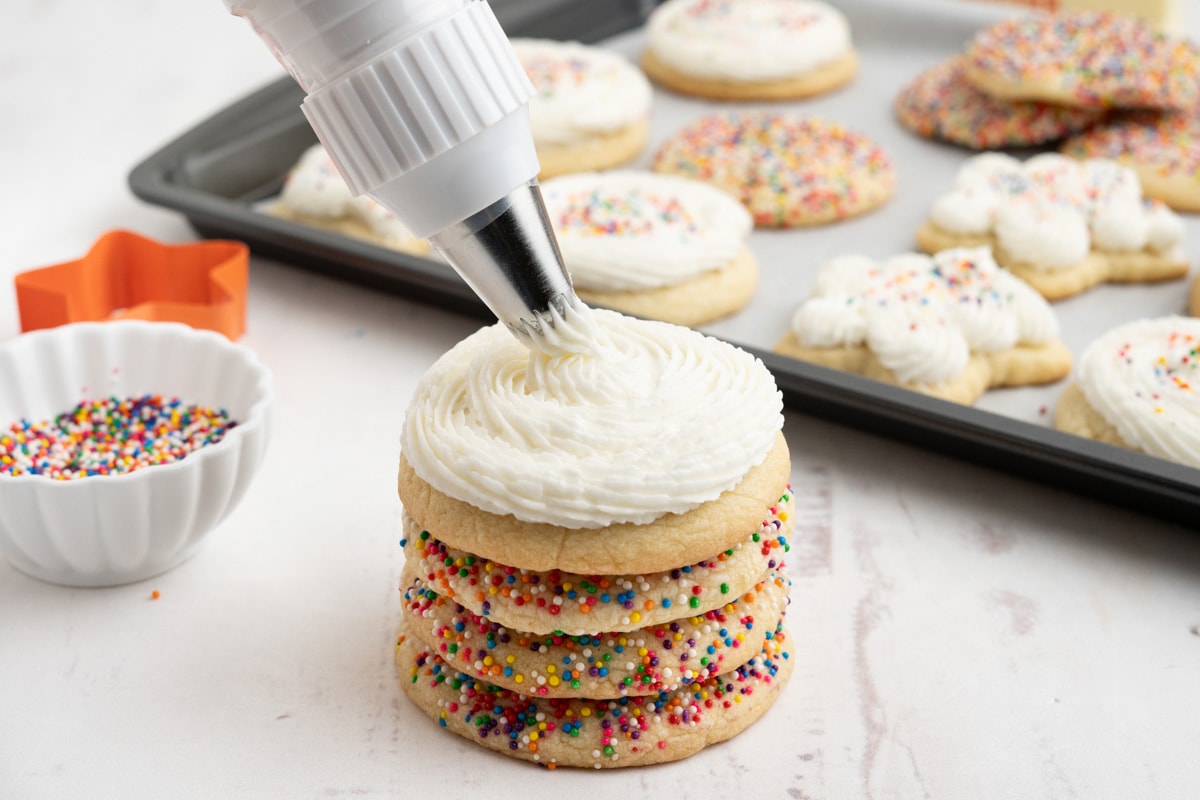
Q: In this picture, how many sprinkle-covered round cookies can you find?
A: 7